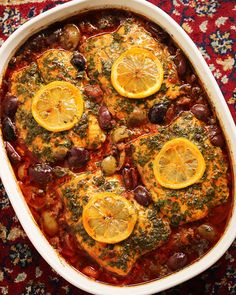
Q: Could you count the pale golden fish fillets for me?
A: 4